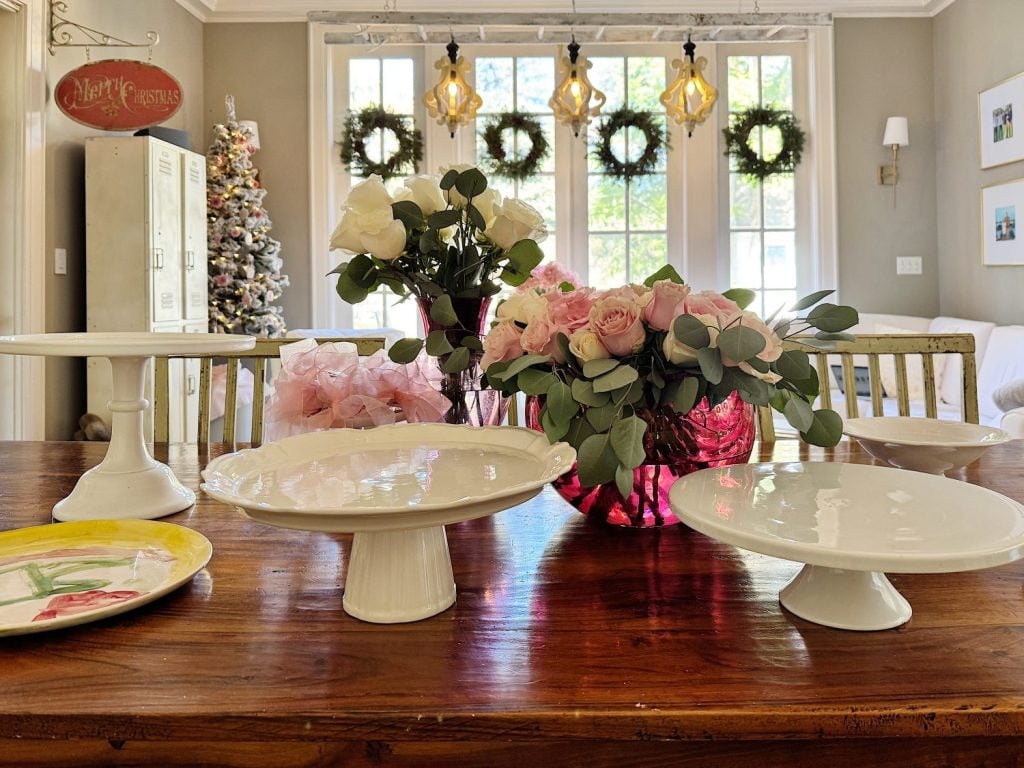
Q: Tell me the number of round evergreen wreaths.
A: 4